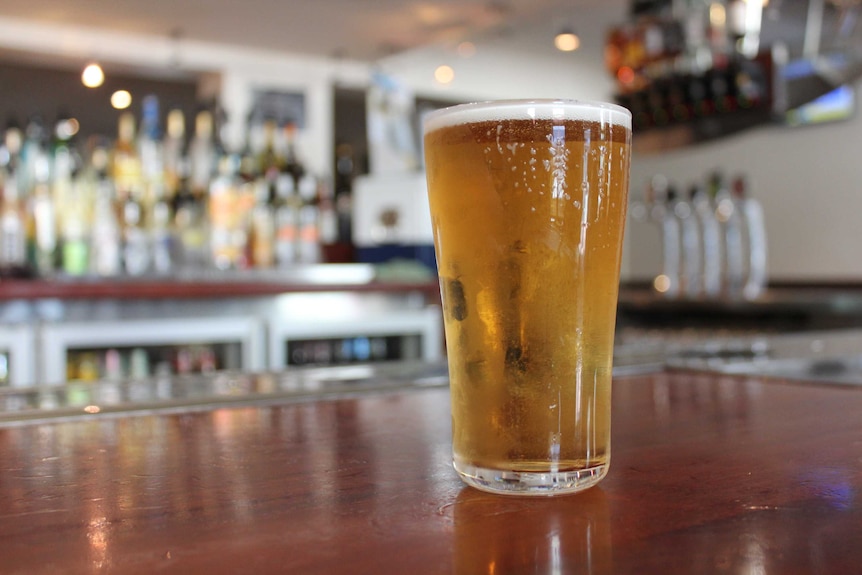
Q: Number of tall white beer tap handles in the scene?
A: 5